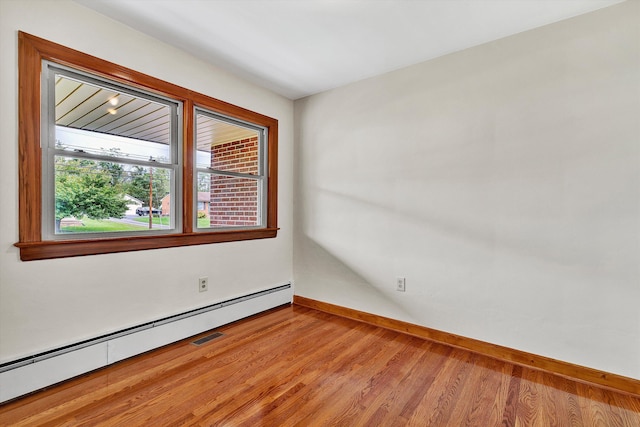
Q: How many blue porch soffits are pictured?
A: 0